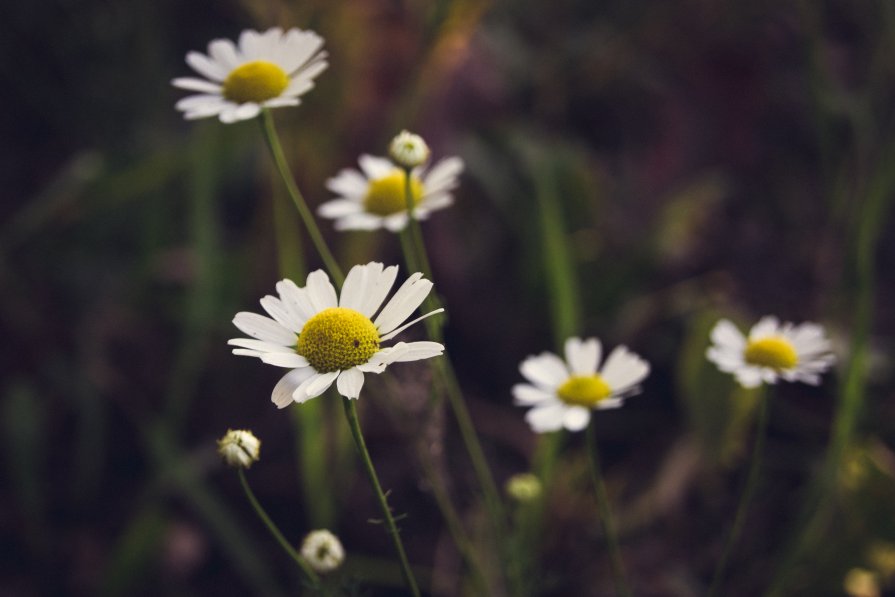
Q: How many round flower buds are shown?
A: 4